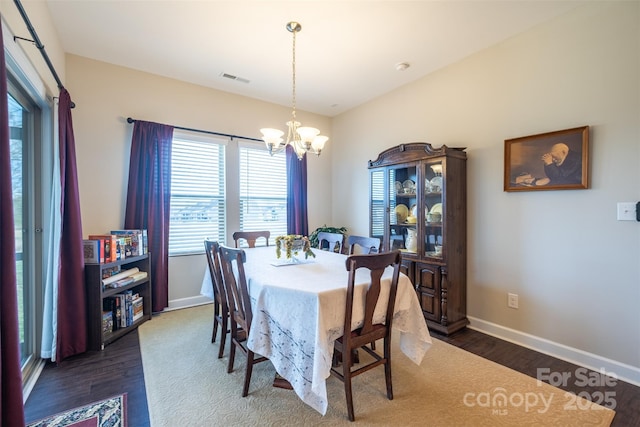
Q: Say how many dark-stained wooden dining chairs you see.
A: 6